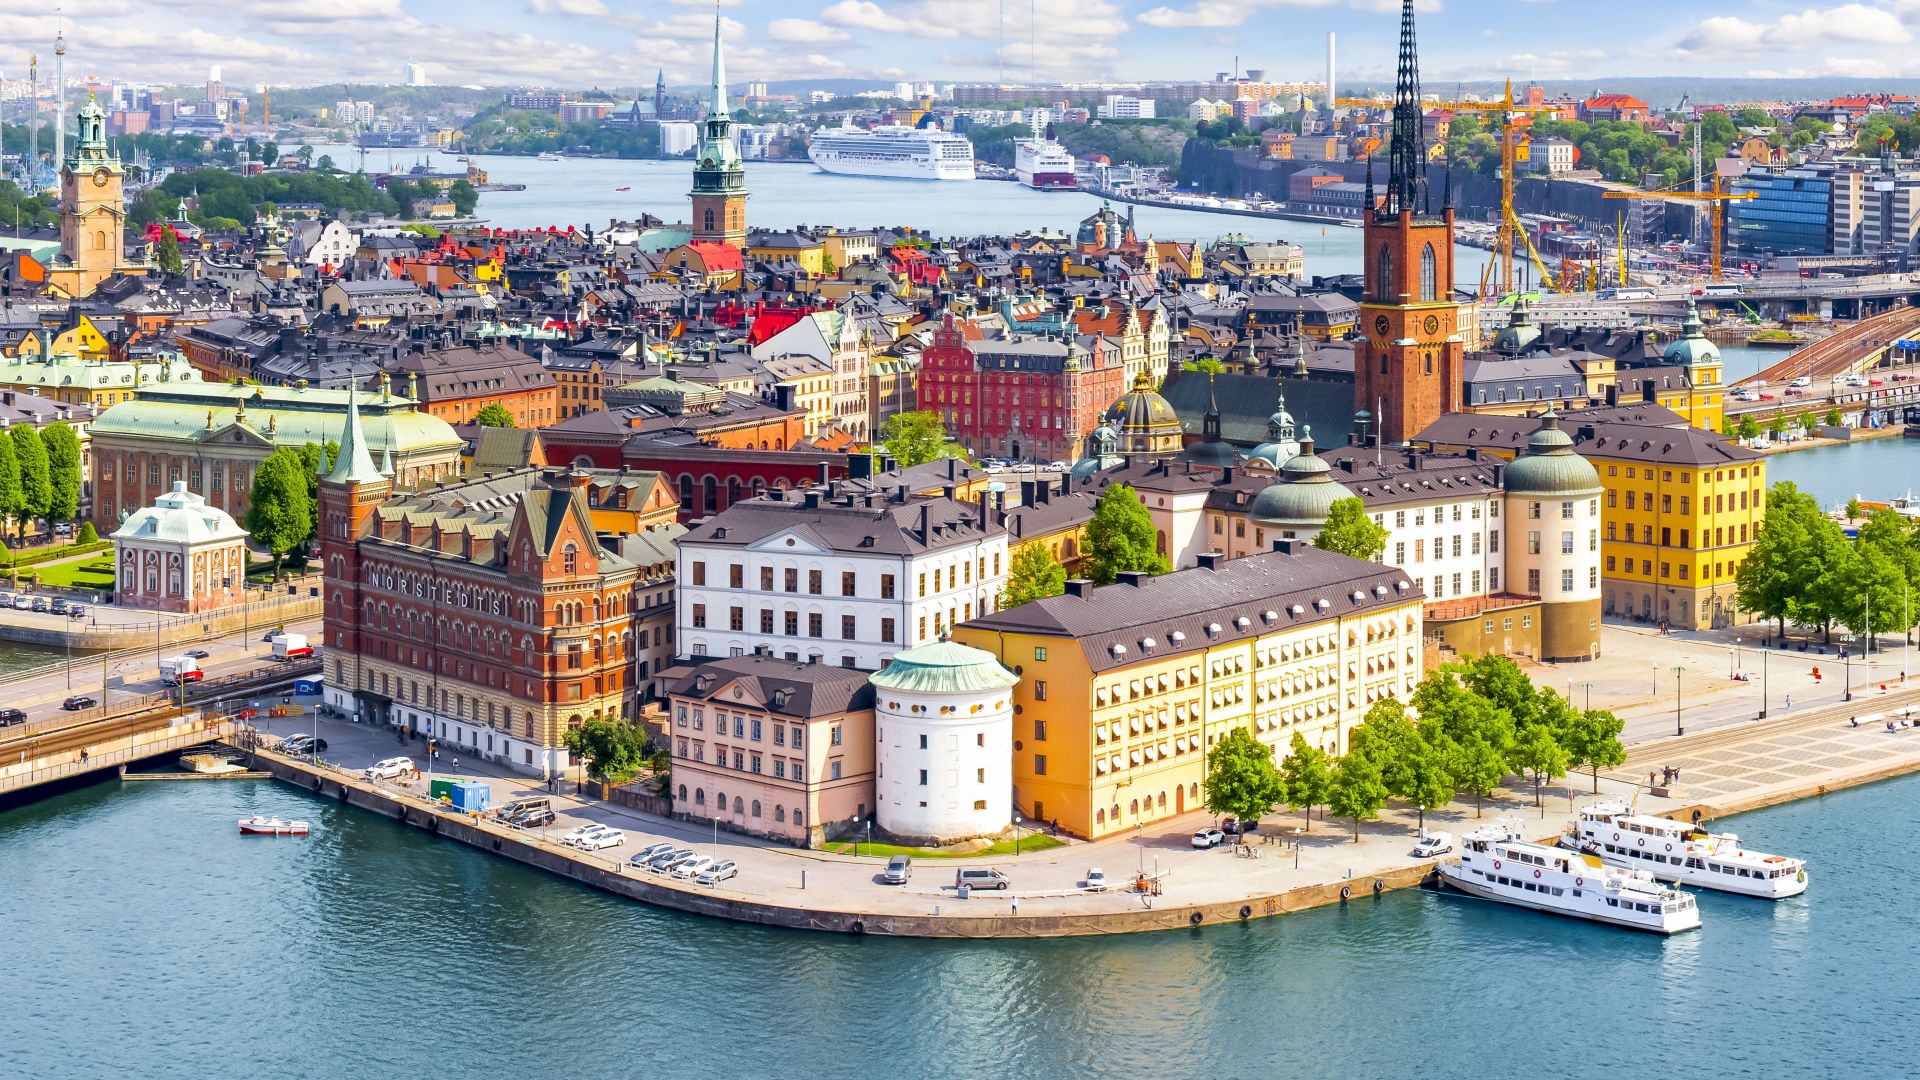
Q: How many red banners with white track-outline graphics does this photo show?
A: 0